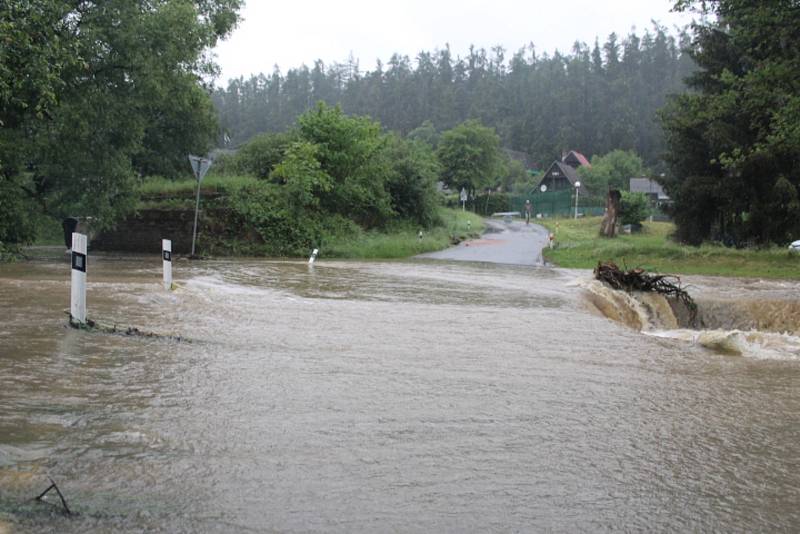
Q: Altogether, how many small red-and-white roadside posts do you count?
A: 2